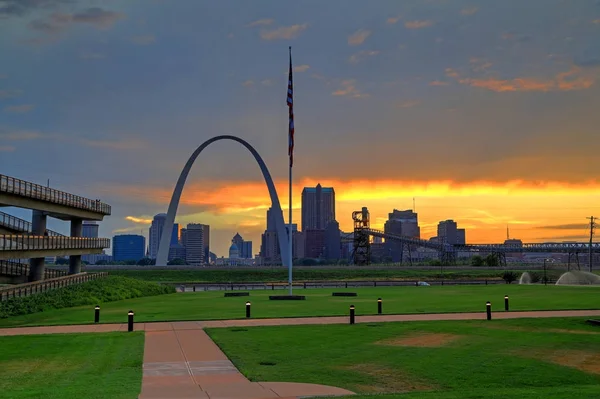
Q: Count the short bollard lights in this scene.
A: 7